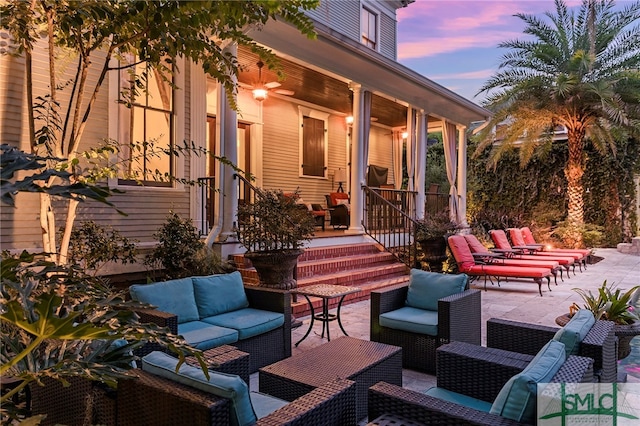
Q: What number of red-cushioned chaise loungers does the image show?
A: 5